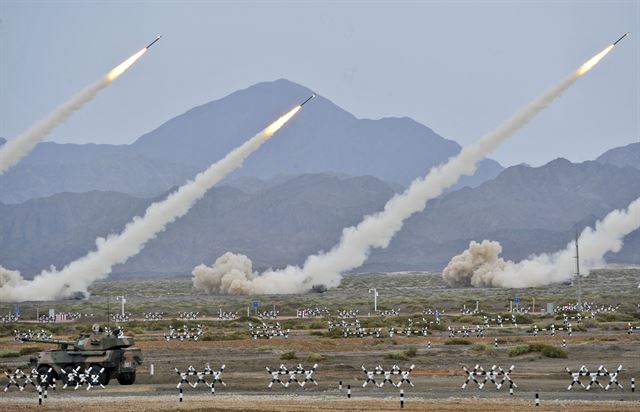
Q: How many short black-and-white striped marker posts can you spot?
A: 14